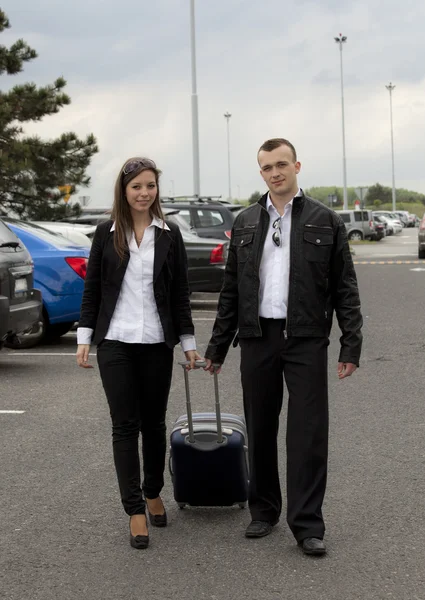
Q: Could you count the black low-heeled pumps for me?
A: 2